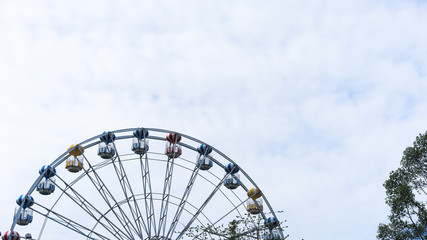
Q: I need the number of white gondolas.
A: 0